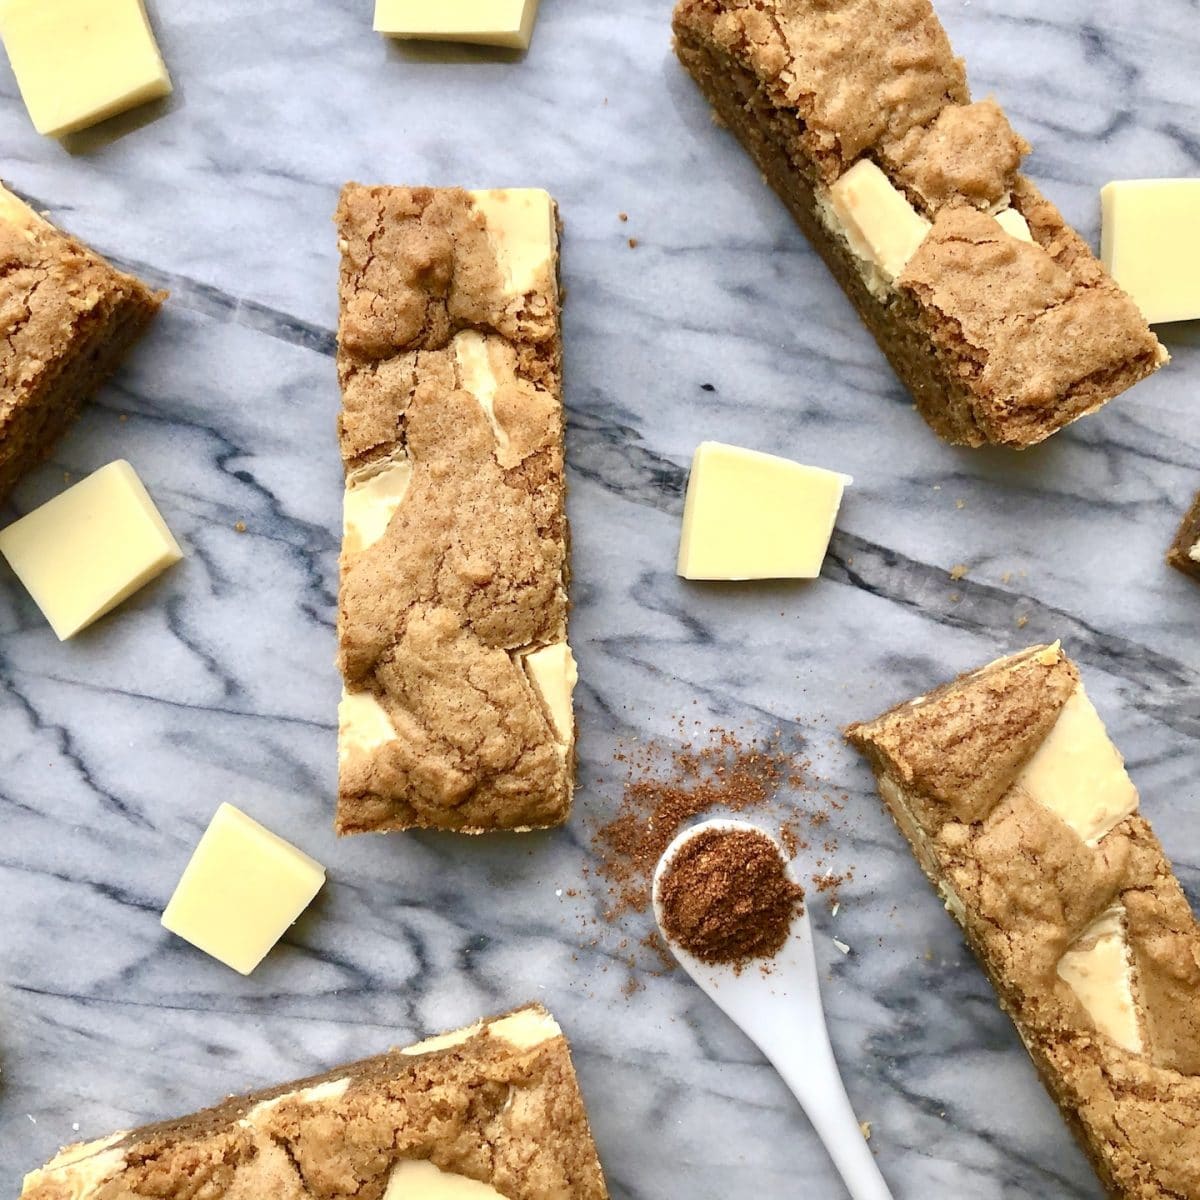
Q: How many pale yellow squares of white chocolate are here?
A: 6